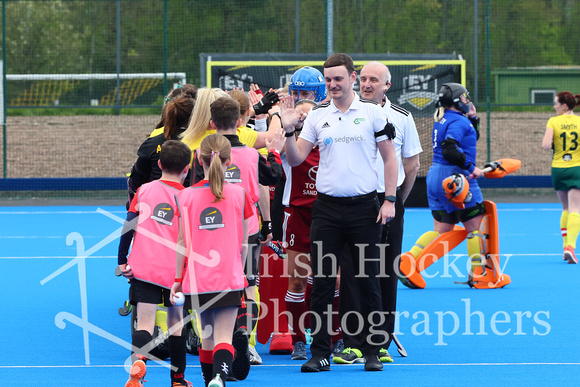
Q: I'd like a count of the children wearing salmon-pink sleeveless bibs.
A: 3